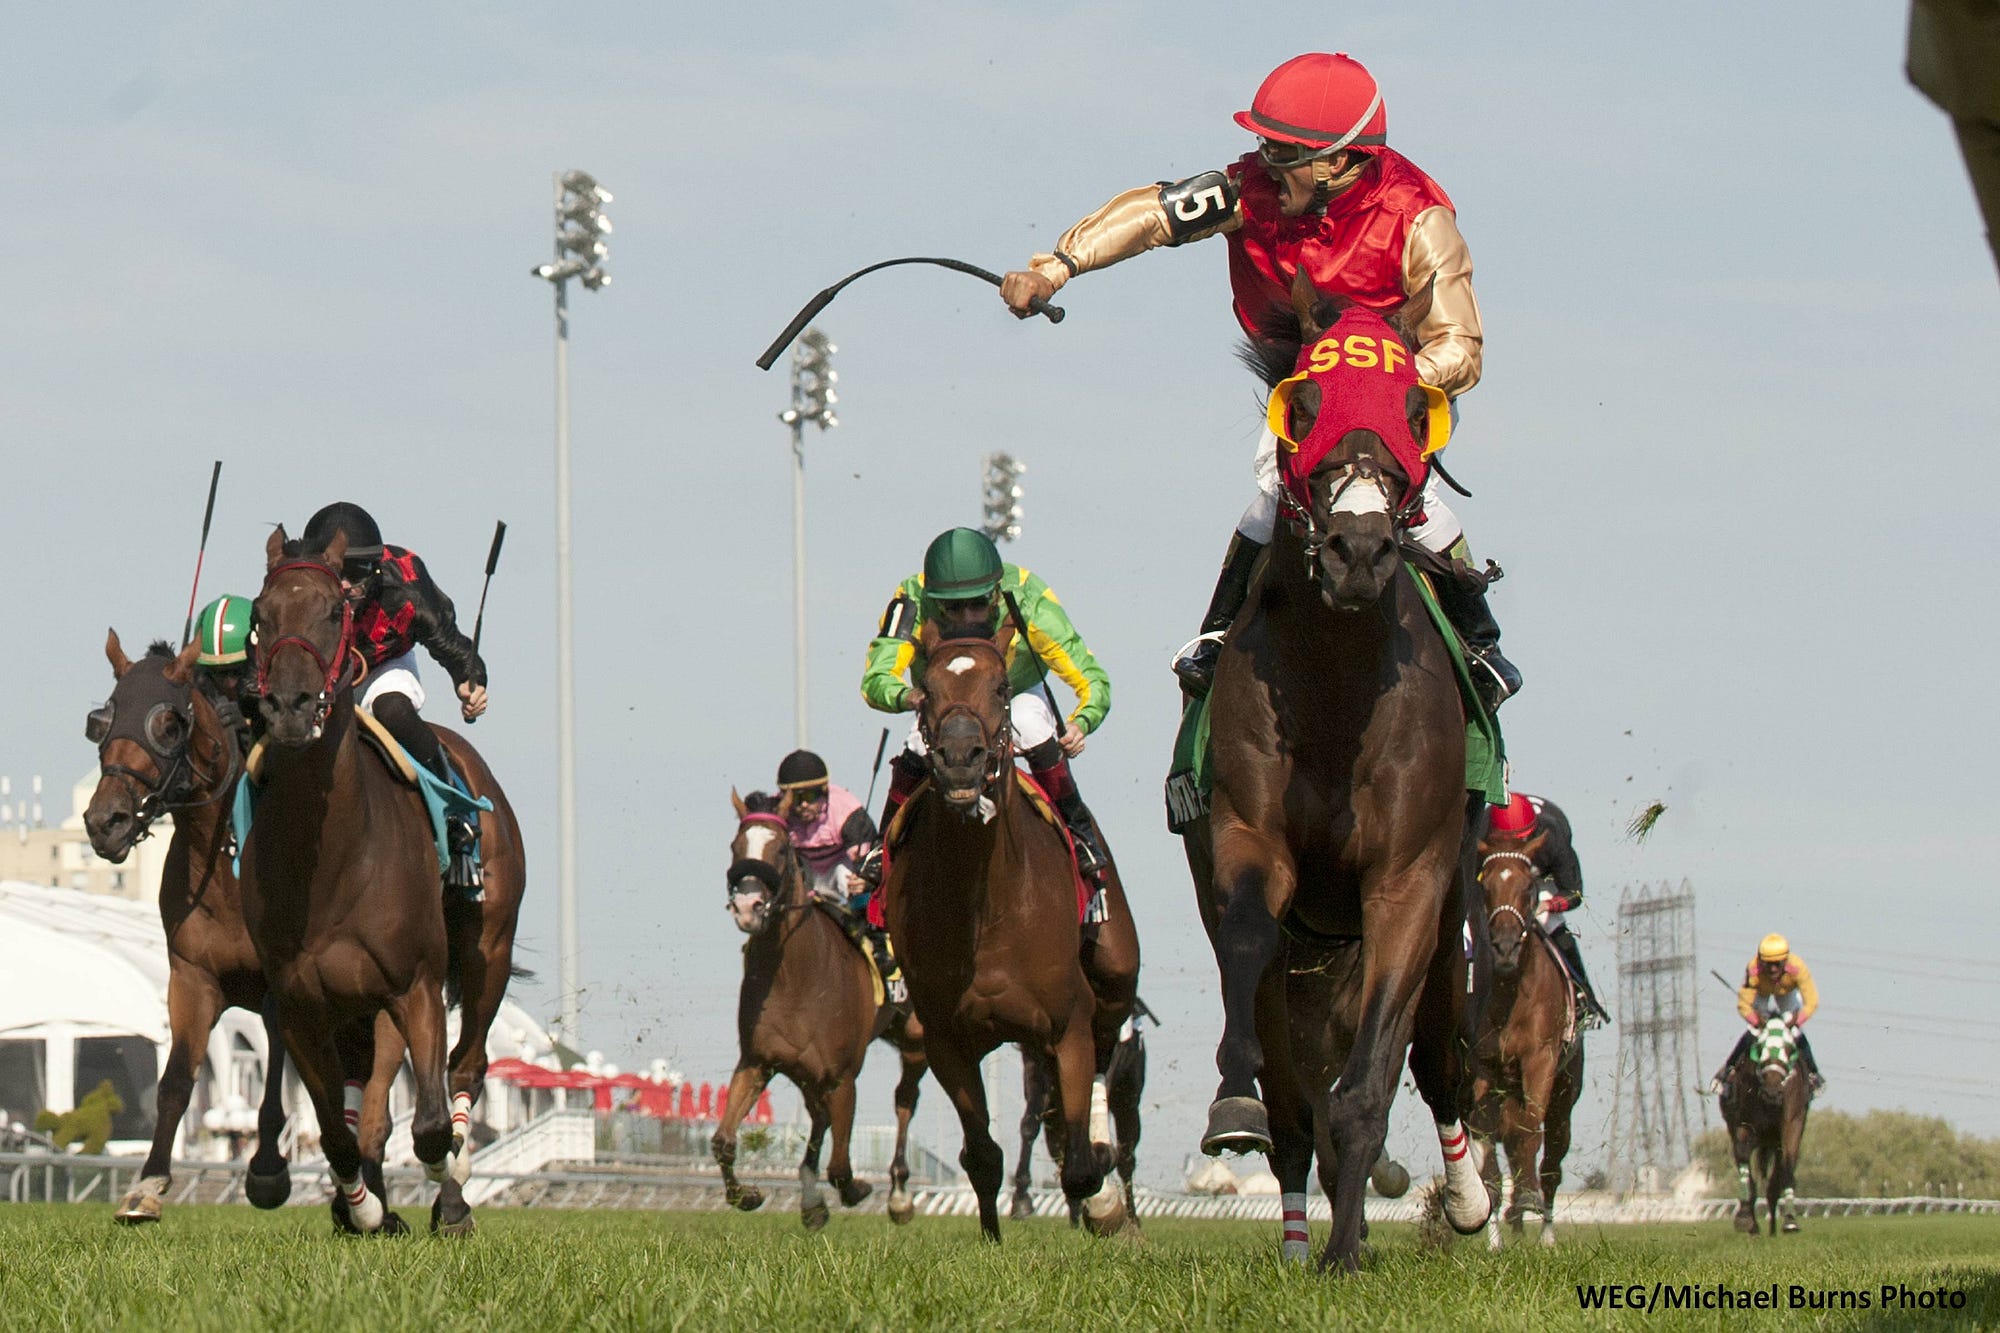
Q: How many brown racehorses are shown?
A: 7